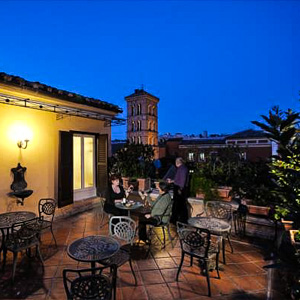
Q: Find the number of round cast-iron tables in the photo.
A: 4